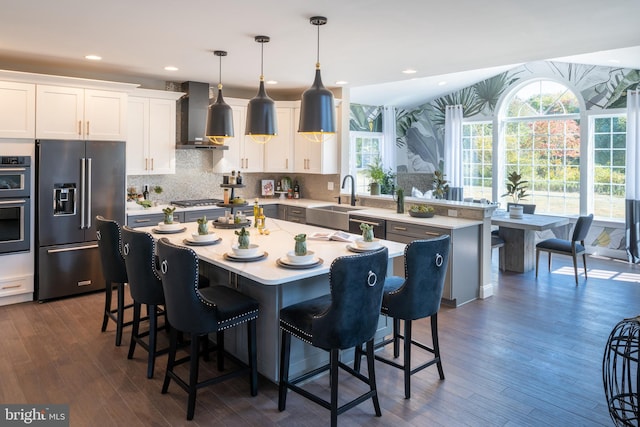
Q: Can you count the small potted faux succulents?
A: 5